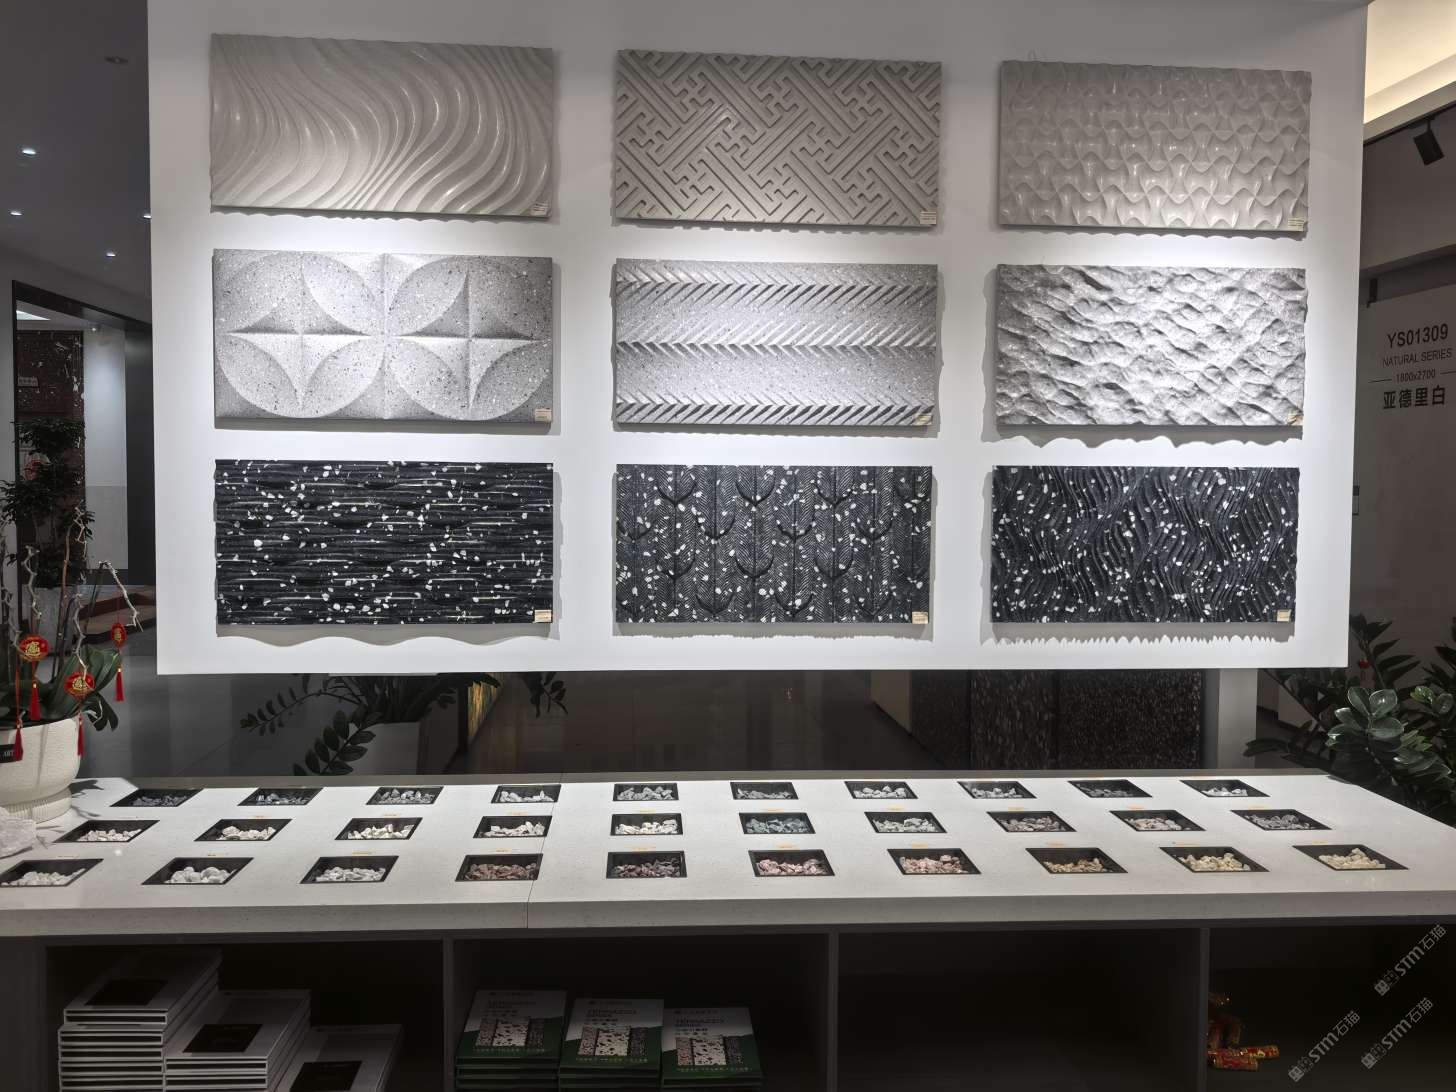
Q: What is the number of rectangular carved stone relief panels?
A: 9